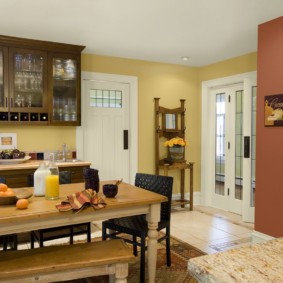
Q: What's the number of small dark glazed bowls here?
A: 1